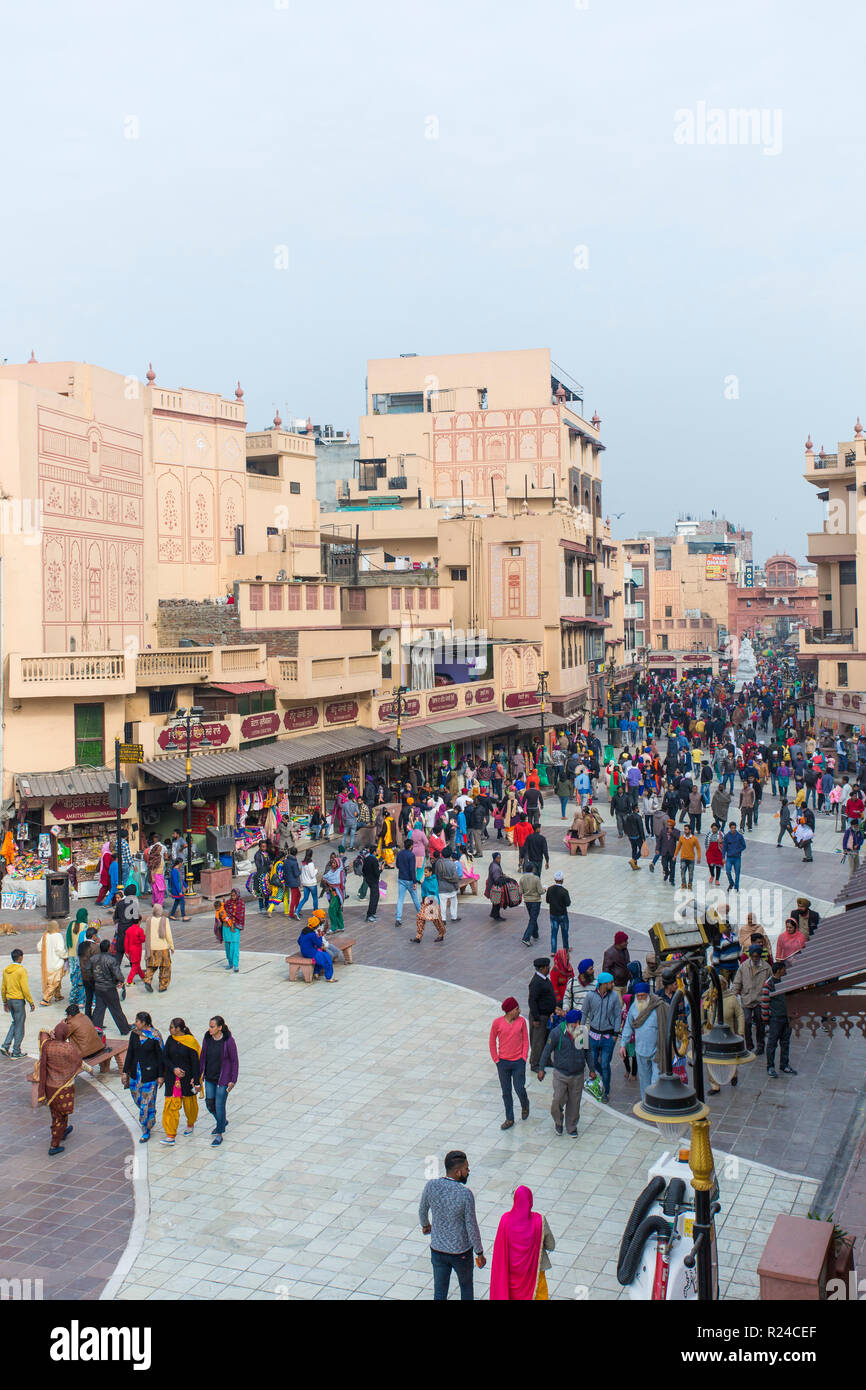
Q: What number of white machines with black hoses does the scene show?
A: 1